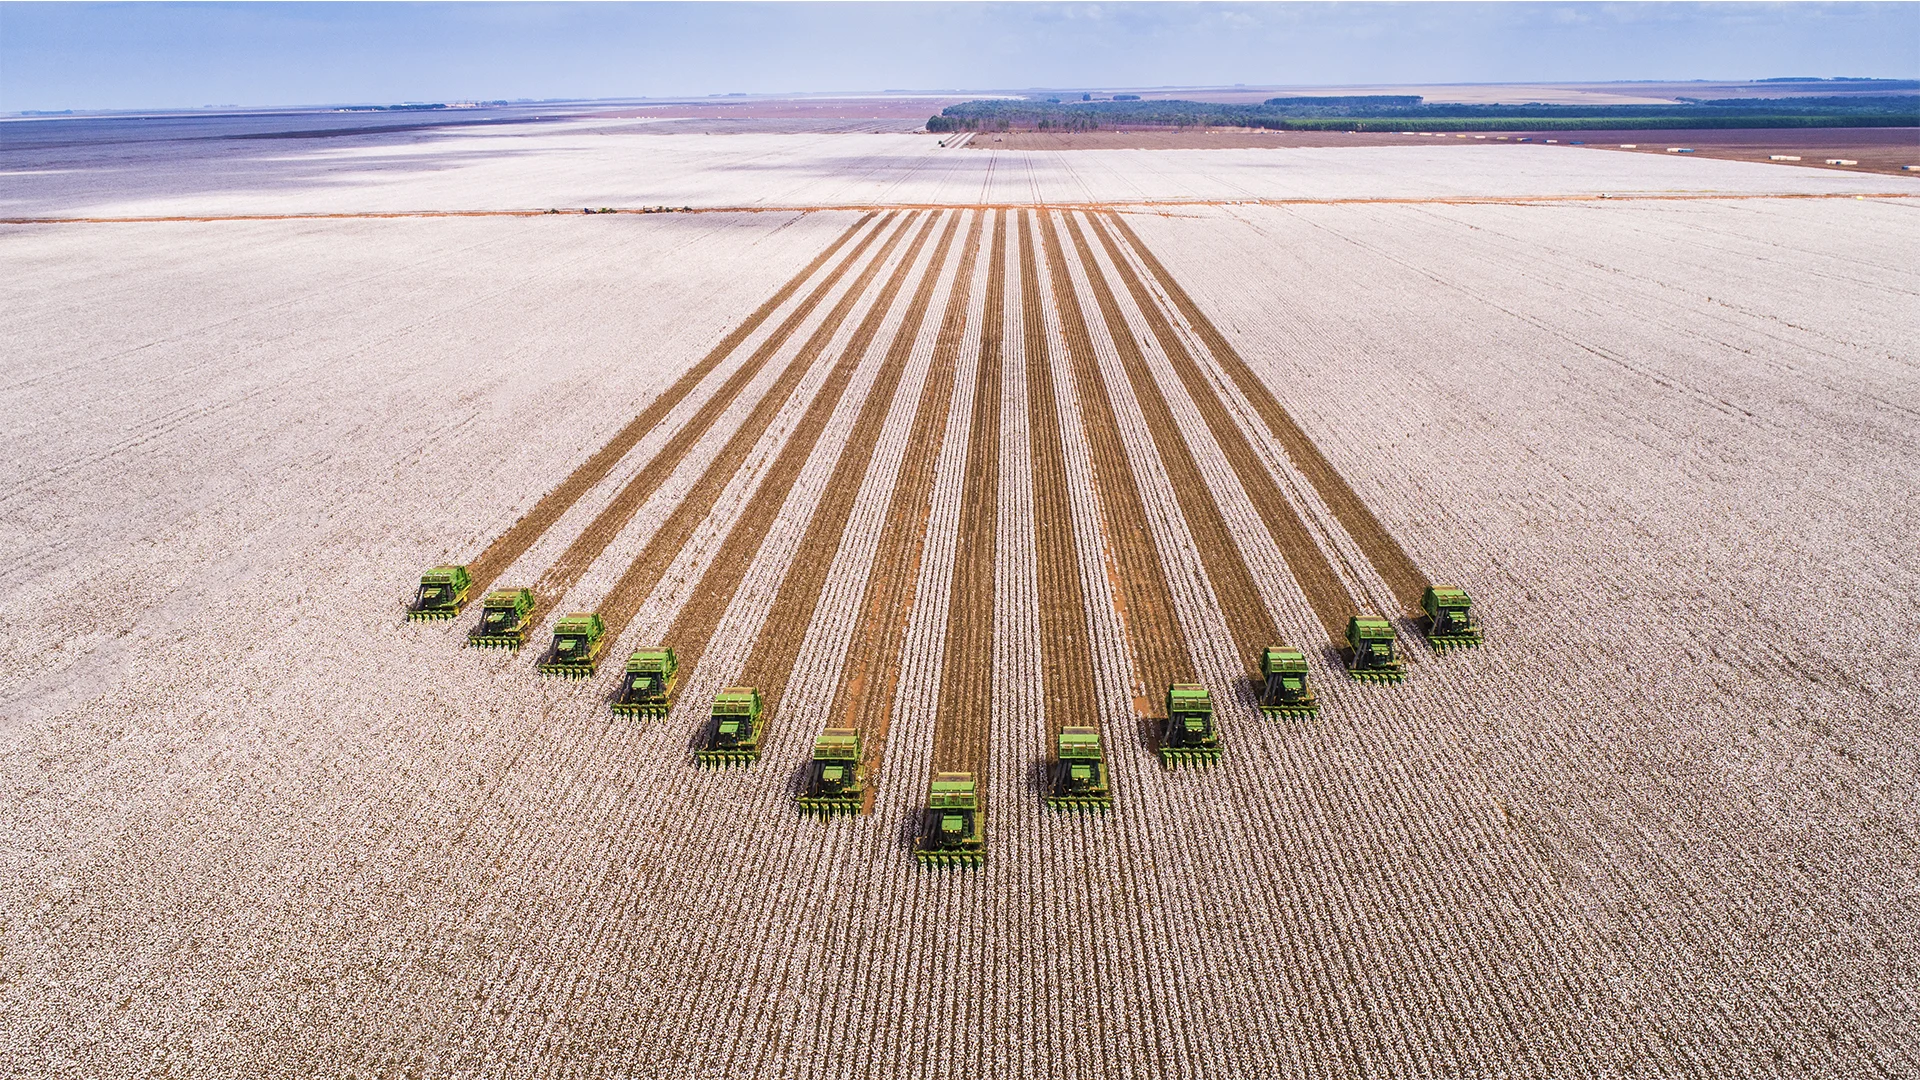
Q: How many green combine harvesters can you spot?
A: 12